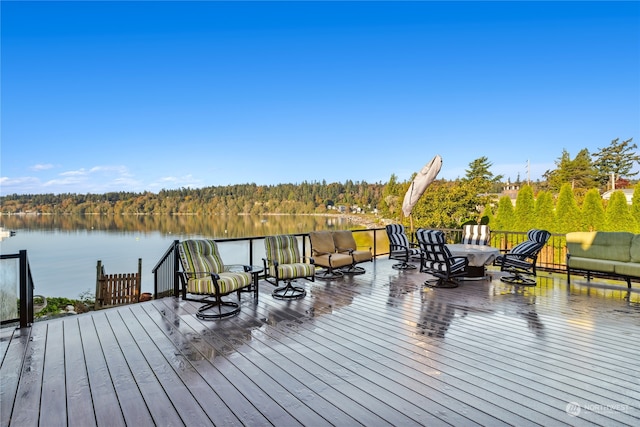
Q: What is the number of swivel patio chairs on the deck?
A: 8